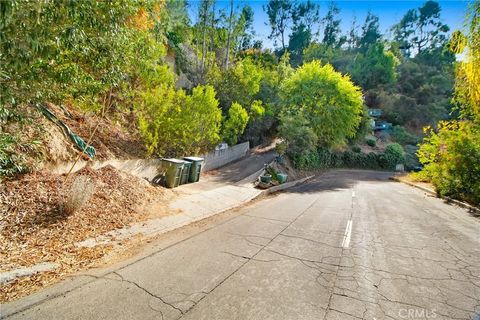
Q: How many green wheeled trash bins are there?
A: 3